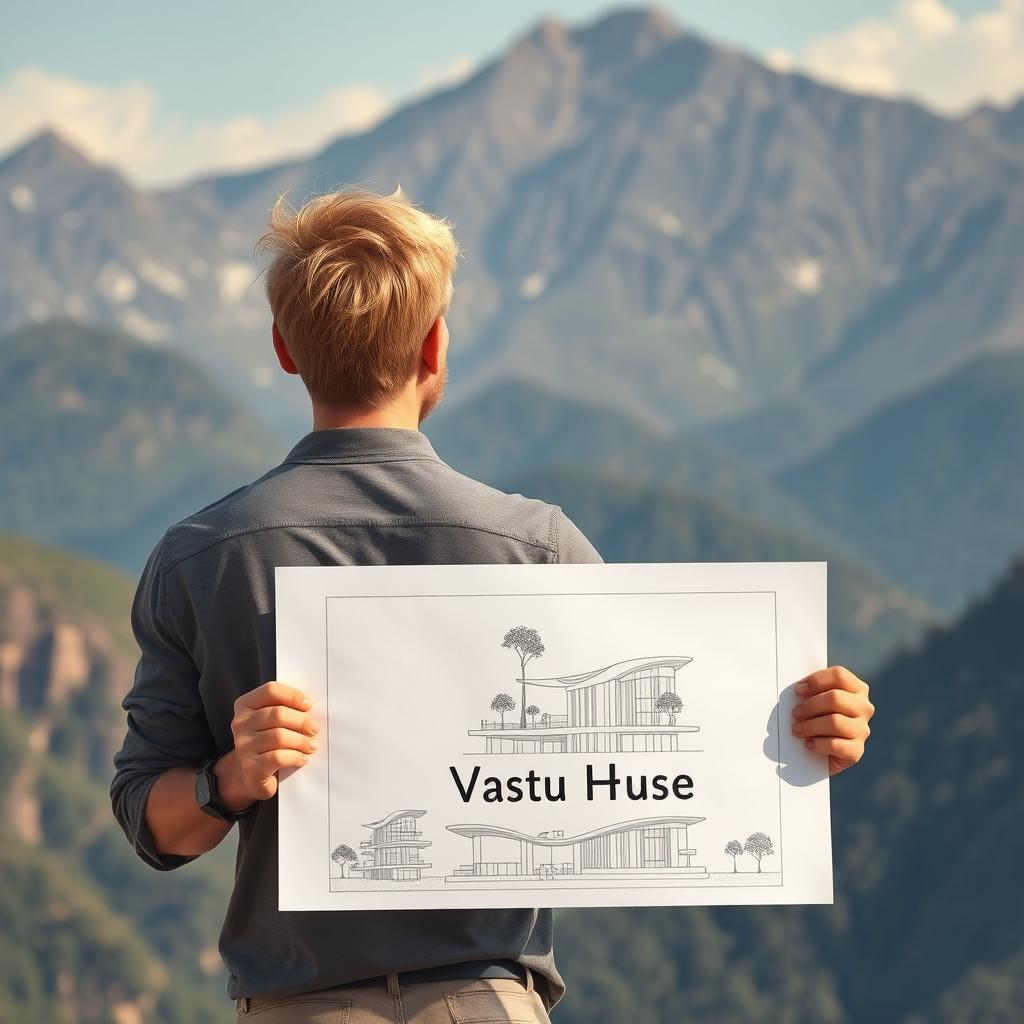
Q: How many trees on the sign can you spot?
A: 7